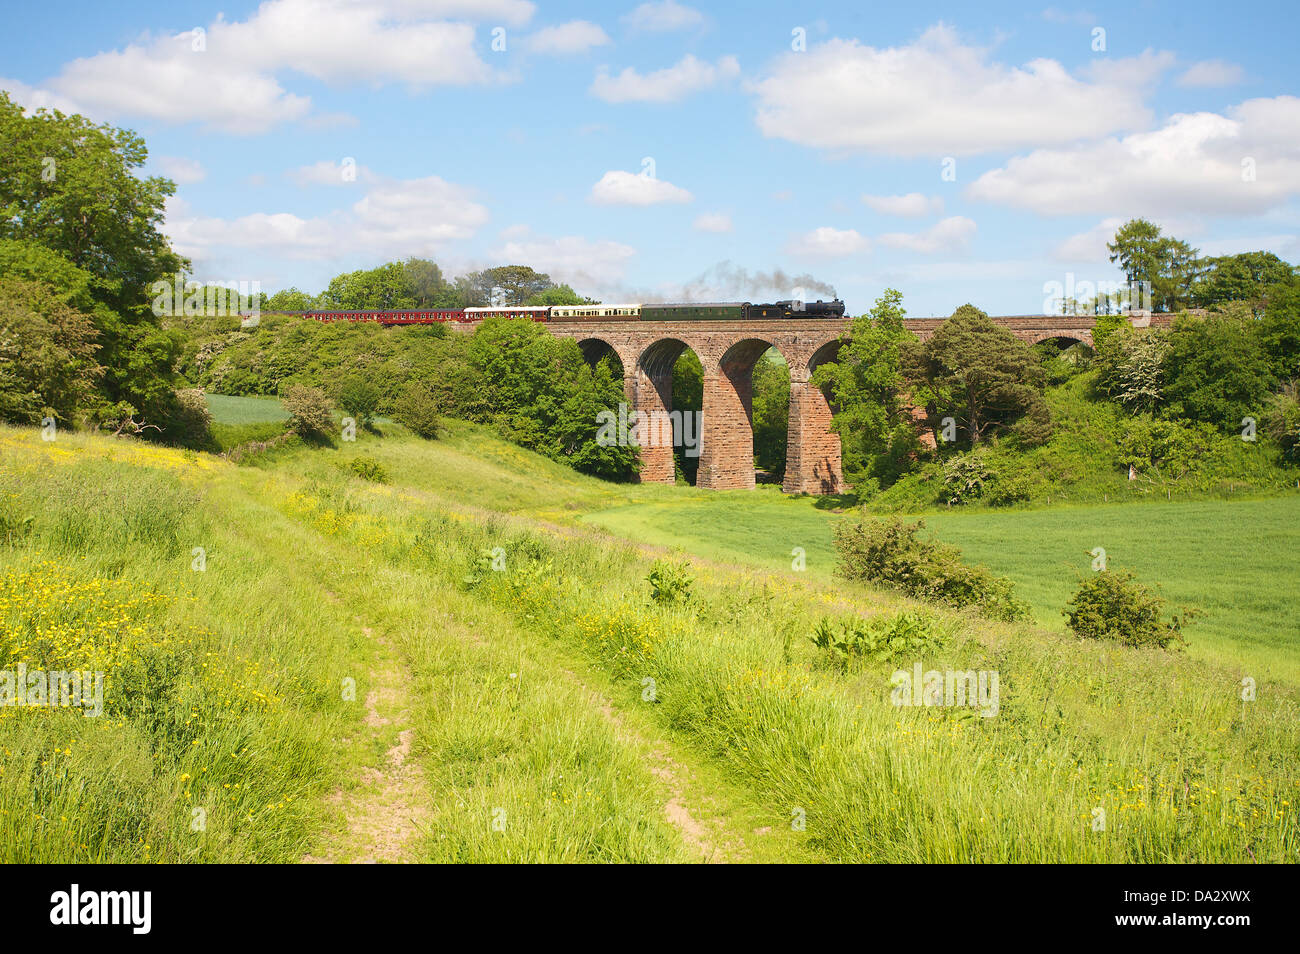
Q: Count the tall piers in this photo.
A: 3